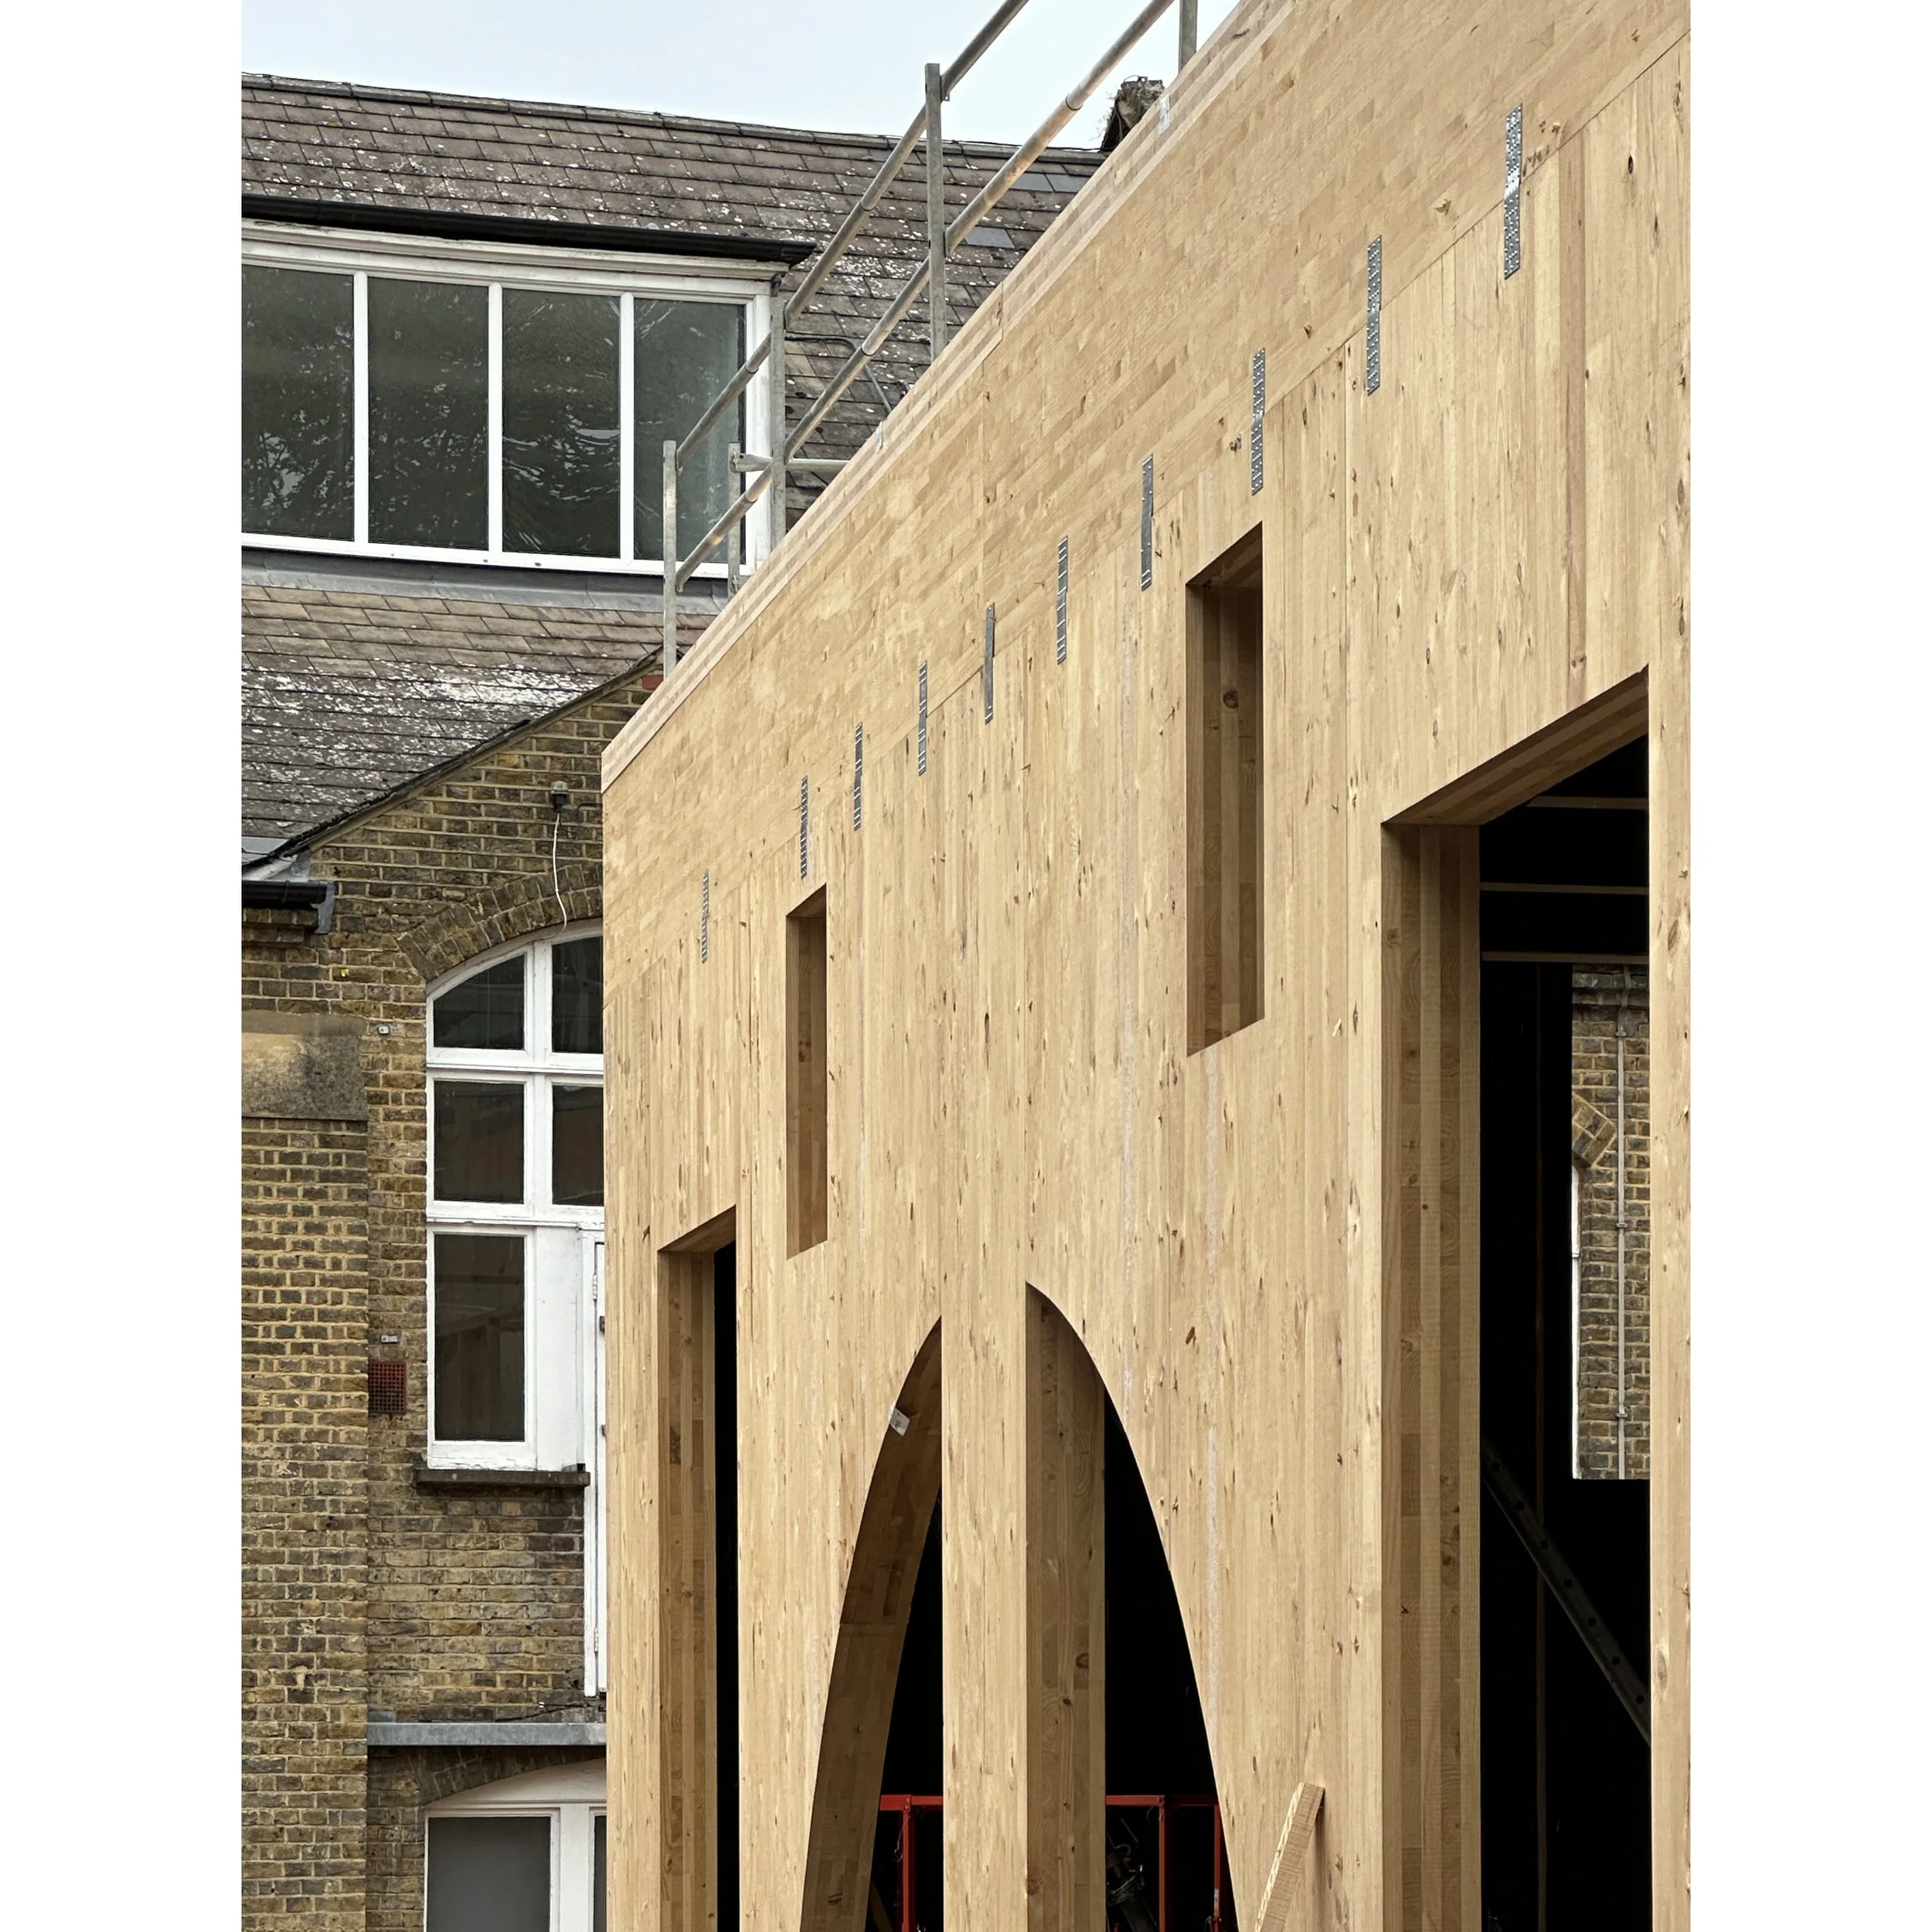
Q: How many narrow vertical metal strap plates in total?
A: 10